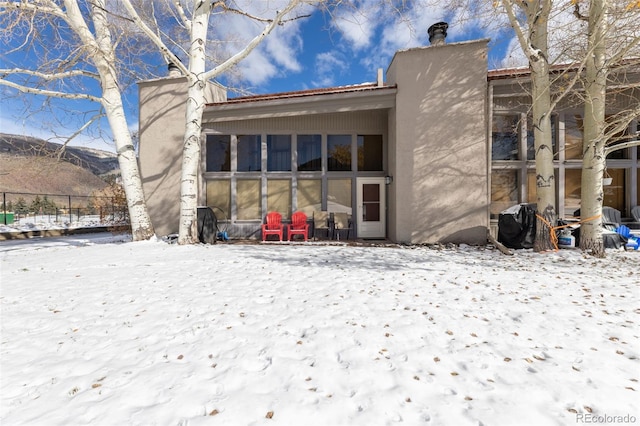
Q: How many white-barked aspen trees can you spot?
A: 4